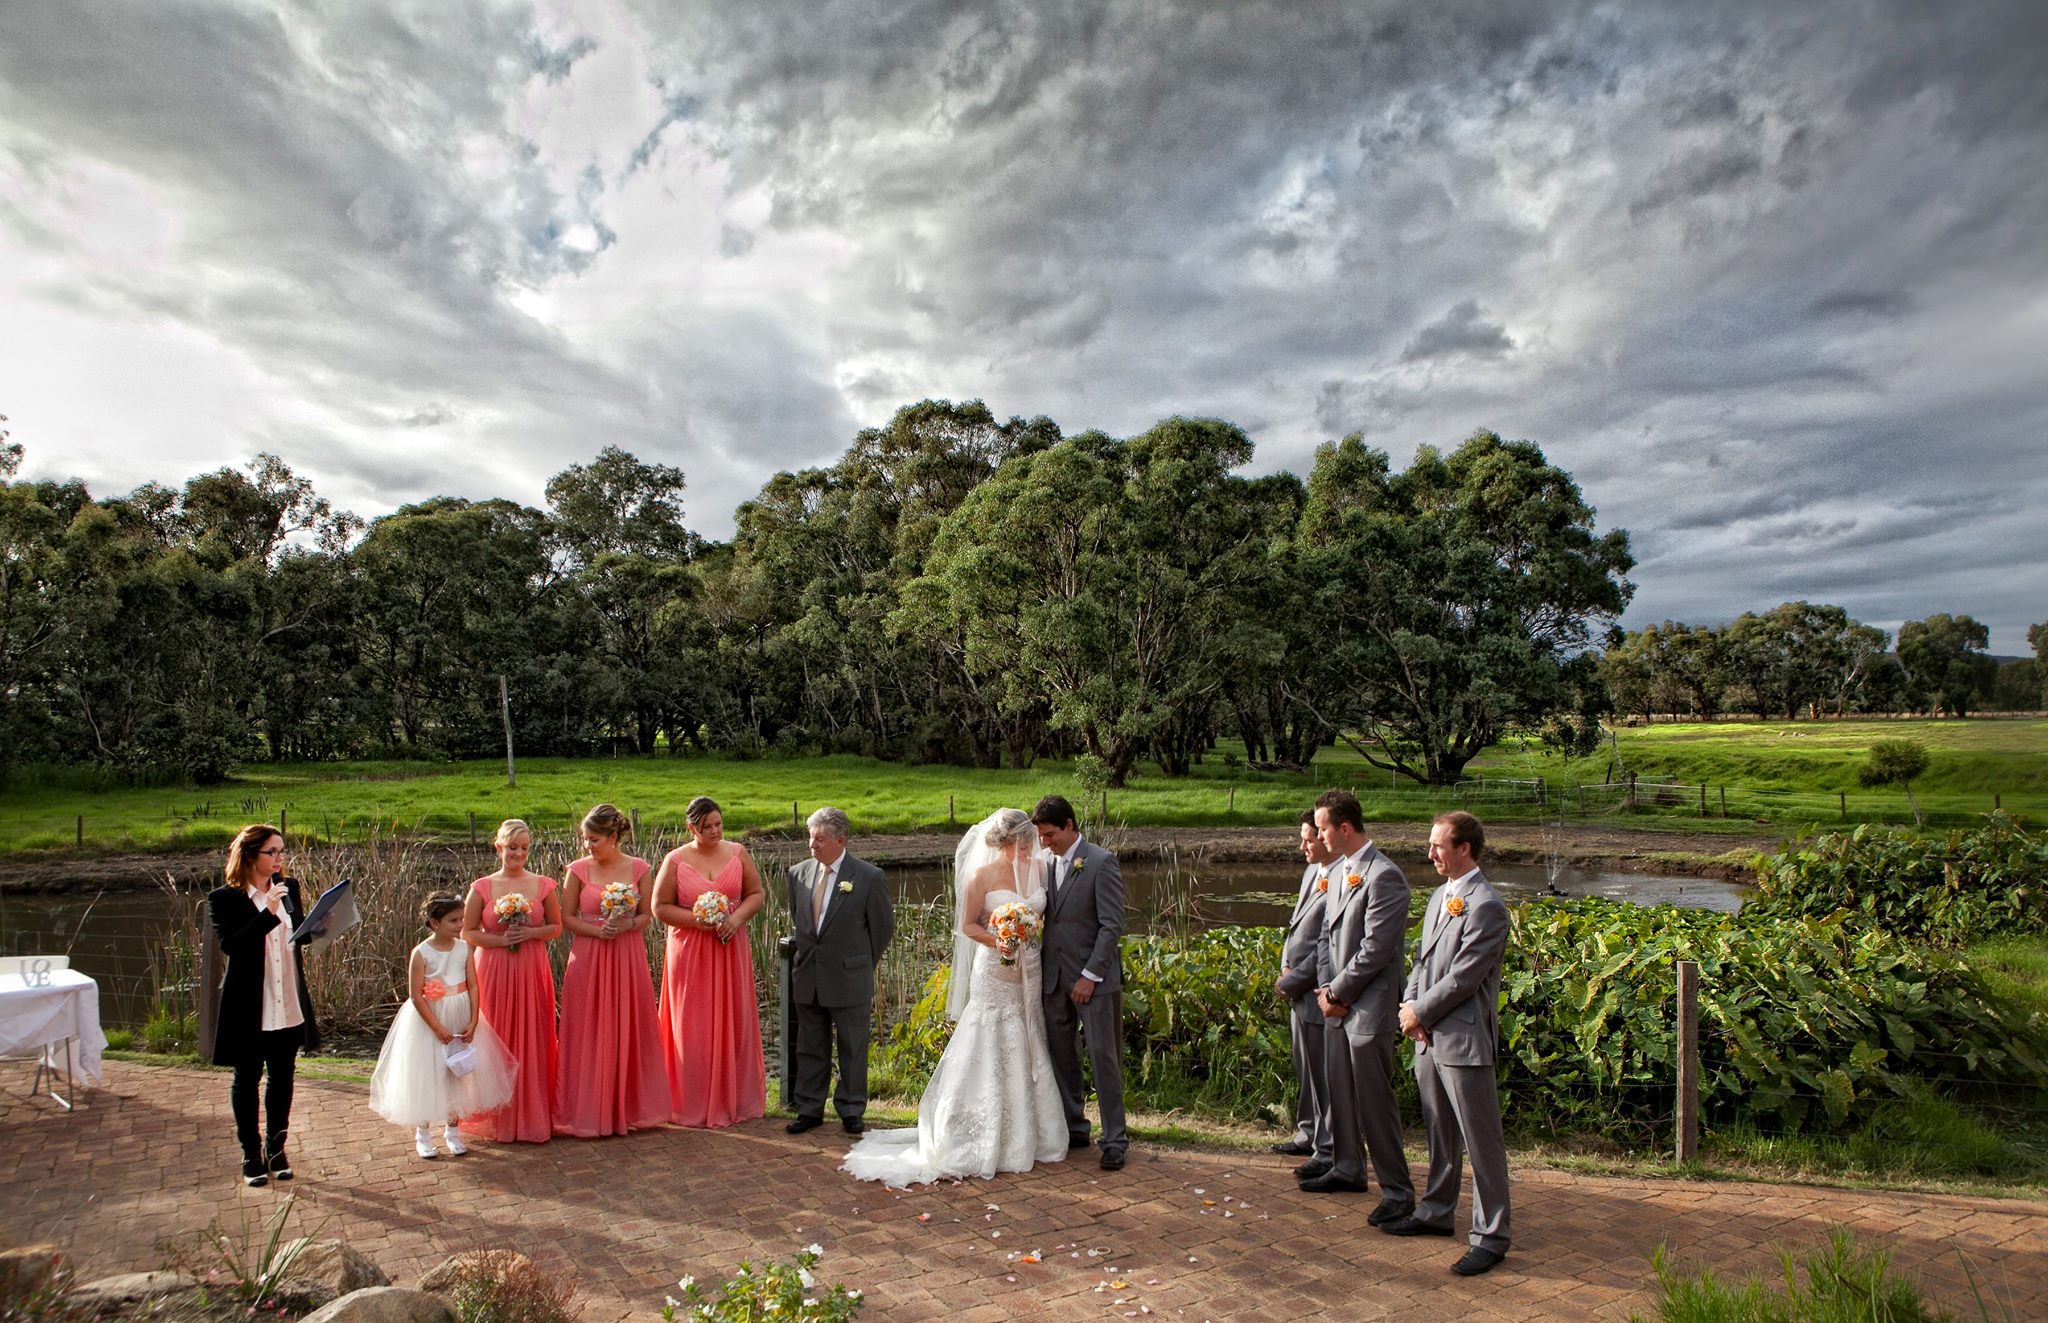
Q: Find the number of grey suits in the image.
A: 5